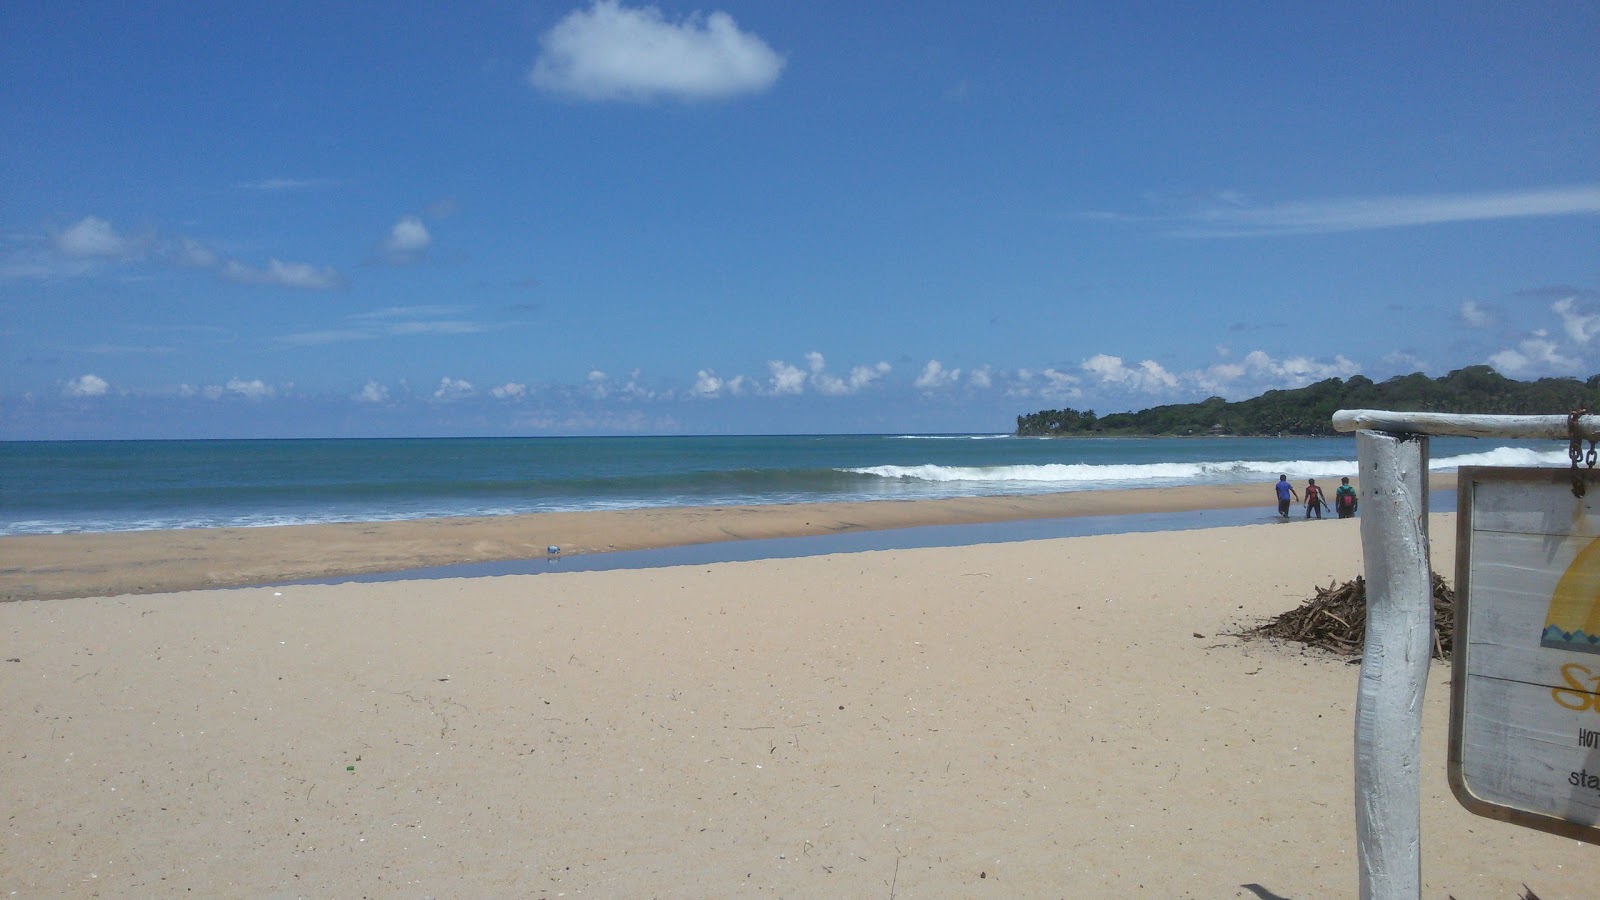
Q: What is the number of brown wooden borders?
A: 1